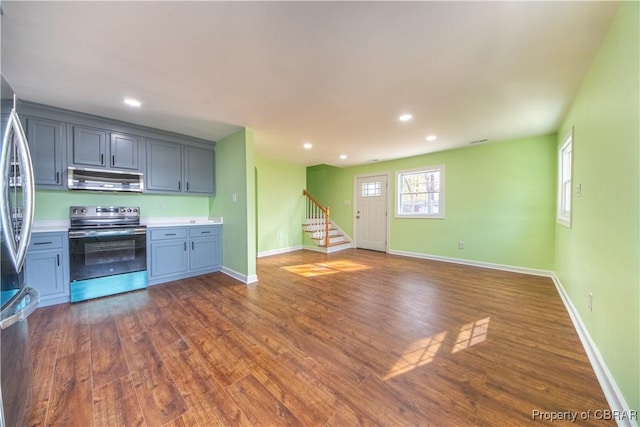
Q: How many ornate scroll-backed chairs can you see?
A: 0